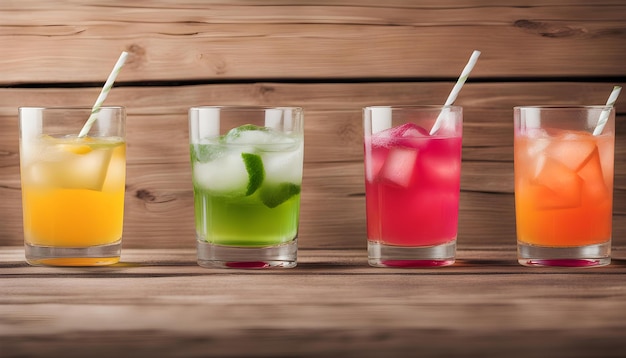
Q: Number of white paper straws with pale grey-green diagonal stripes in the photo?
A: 3